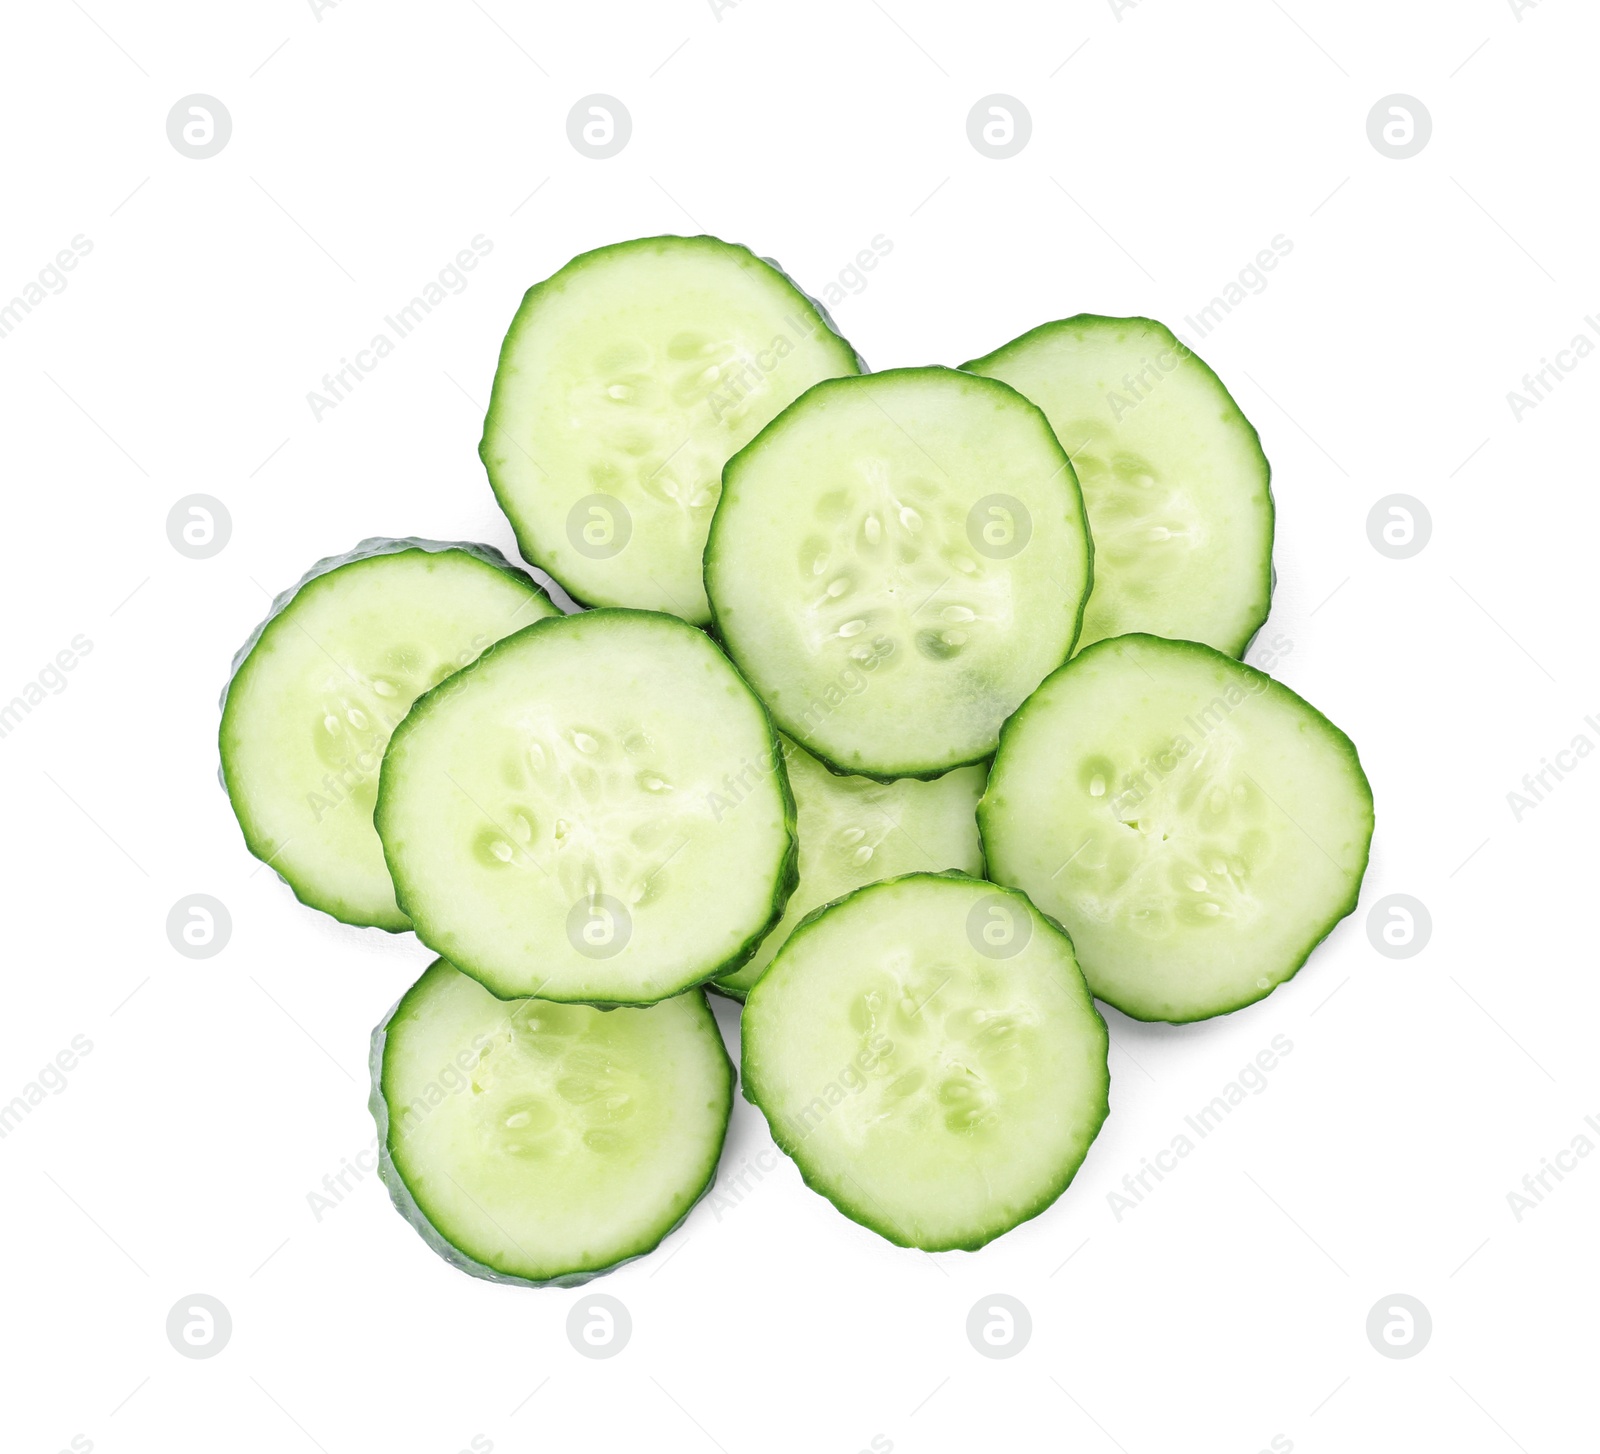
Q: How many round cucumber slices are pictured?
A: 9